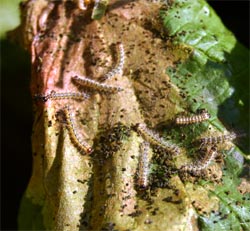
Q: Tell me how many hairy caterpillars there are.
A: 9